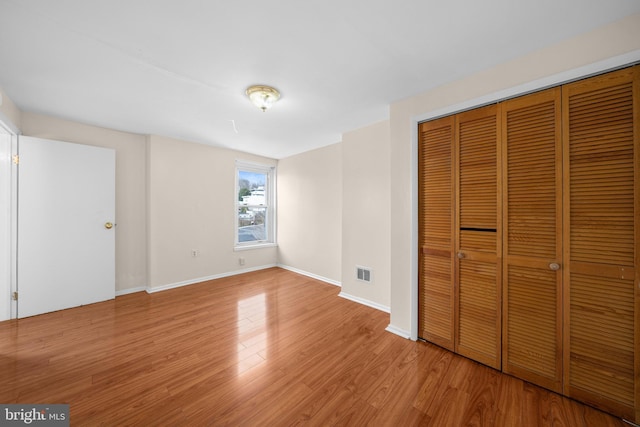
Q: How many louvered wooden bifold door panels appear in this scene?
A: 4